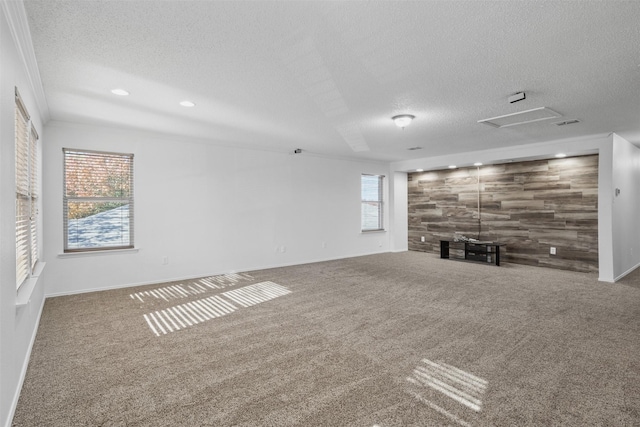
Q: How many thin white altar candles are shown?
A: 0